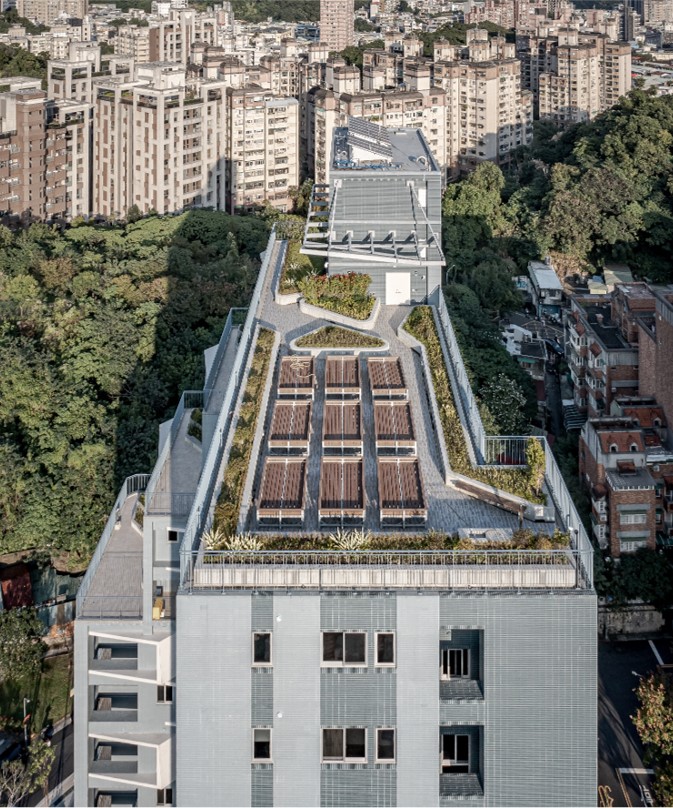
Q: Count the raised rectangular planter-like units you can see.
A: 9